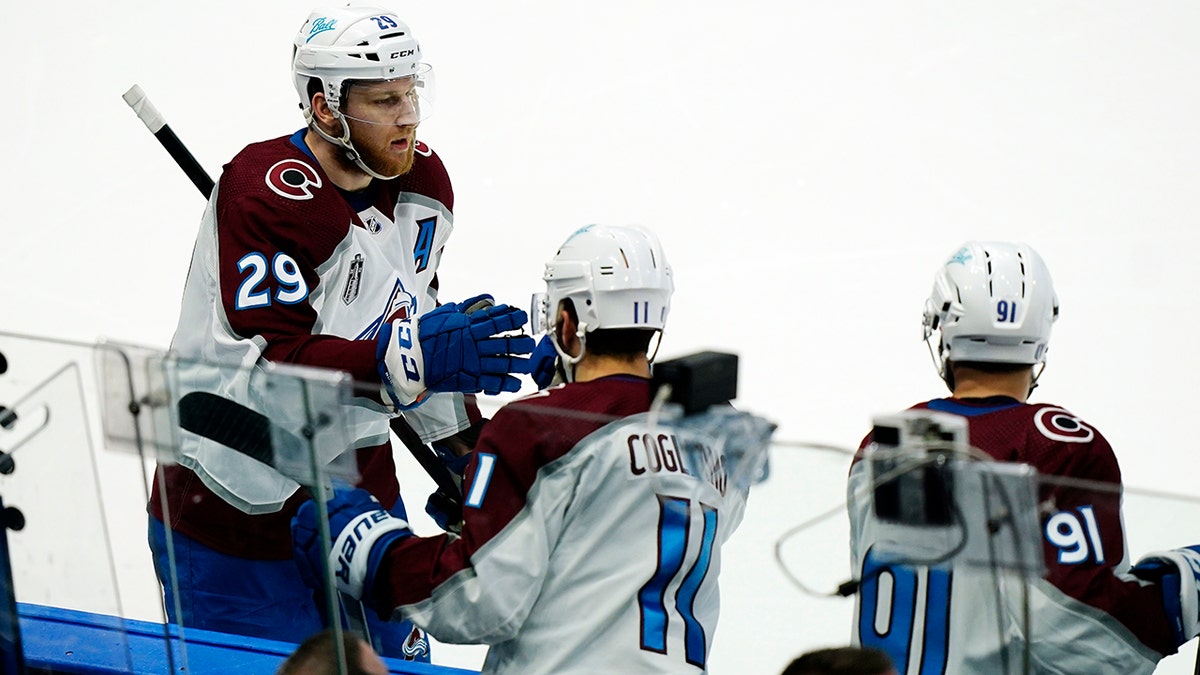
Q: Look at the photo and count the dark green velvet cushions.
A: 0